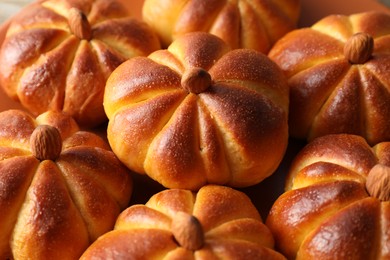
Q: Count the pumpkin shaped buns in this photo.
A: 7